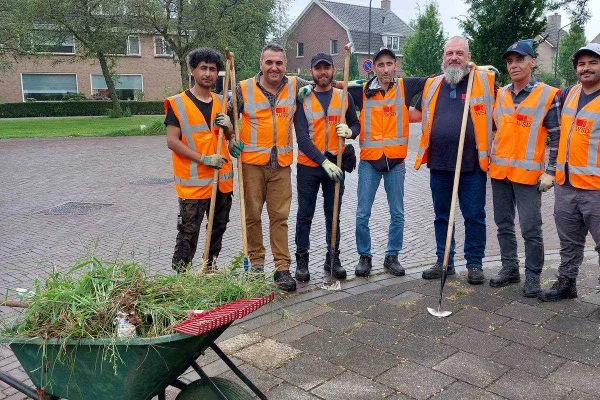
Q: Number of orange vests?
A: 7